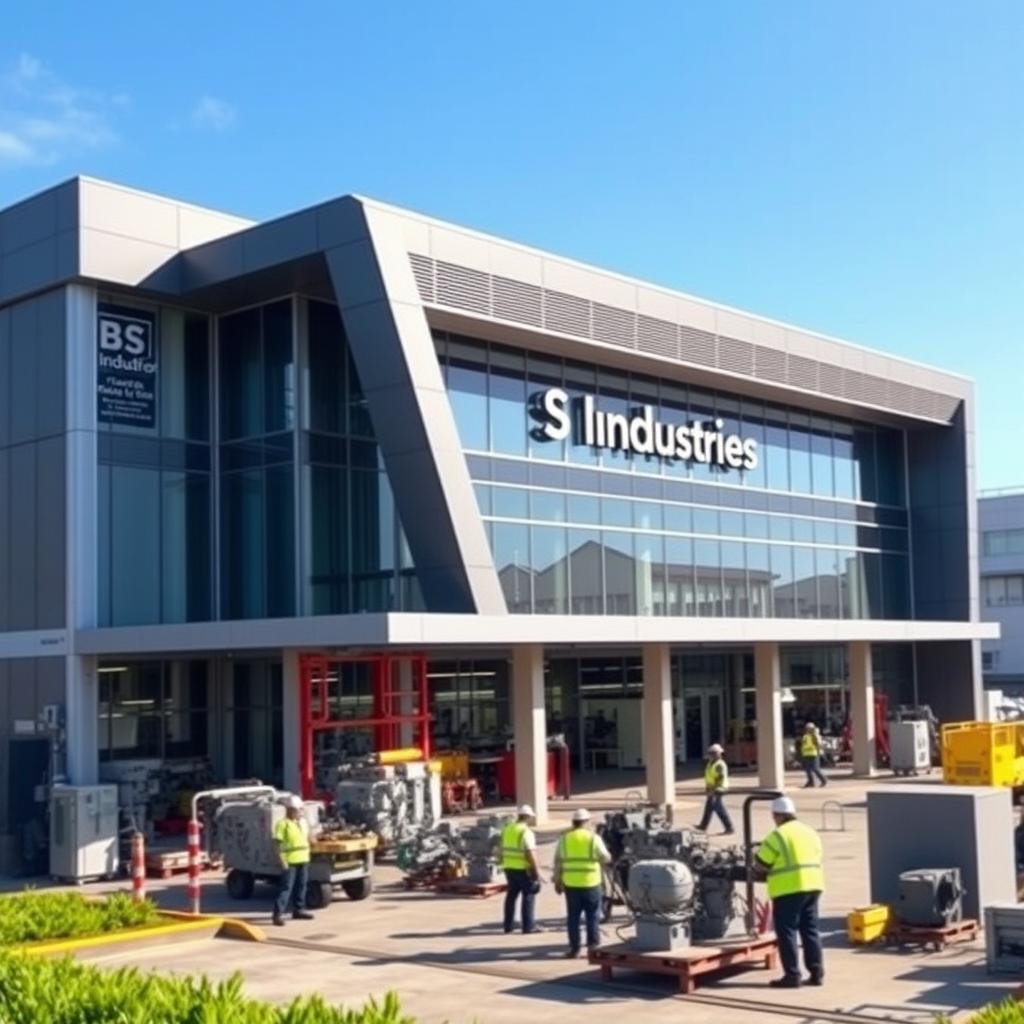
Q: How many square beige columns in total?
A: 4